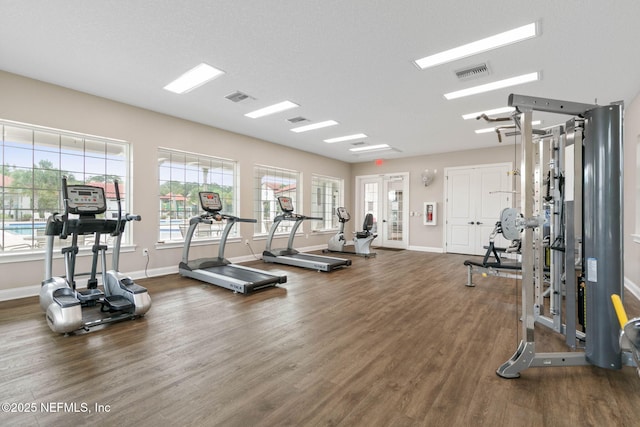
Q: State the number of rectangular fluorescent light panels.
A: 9